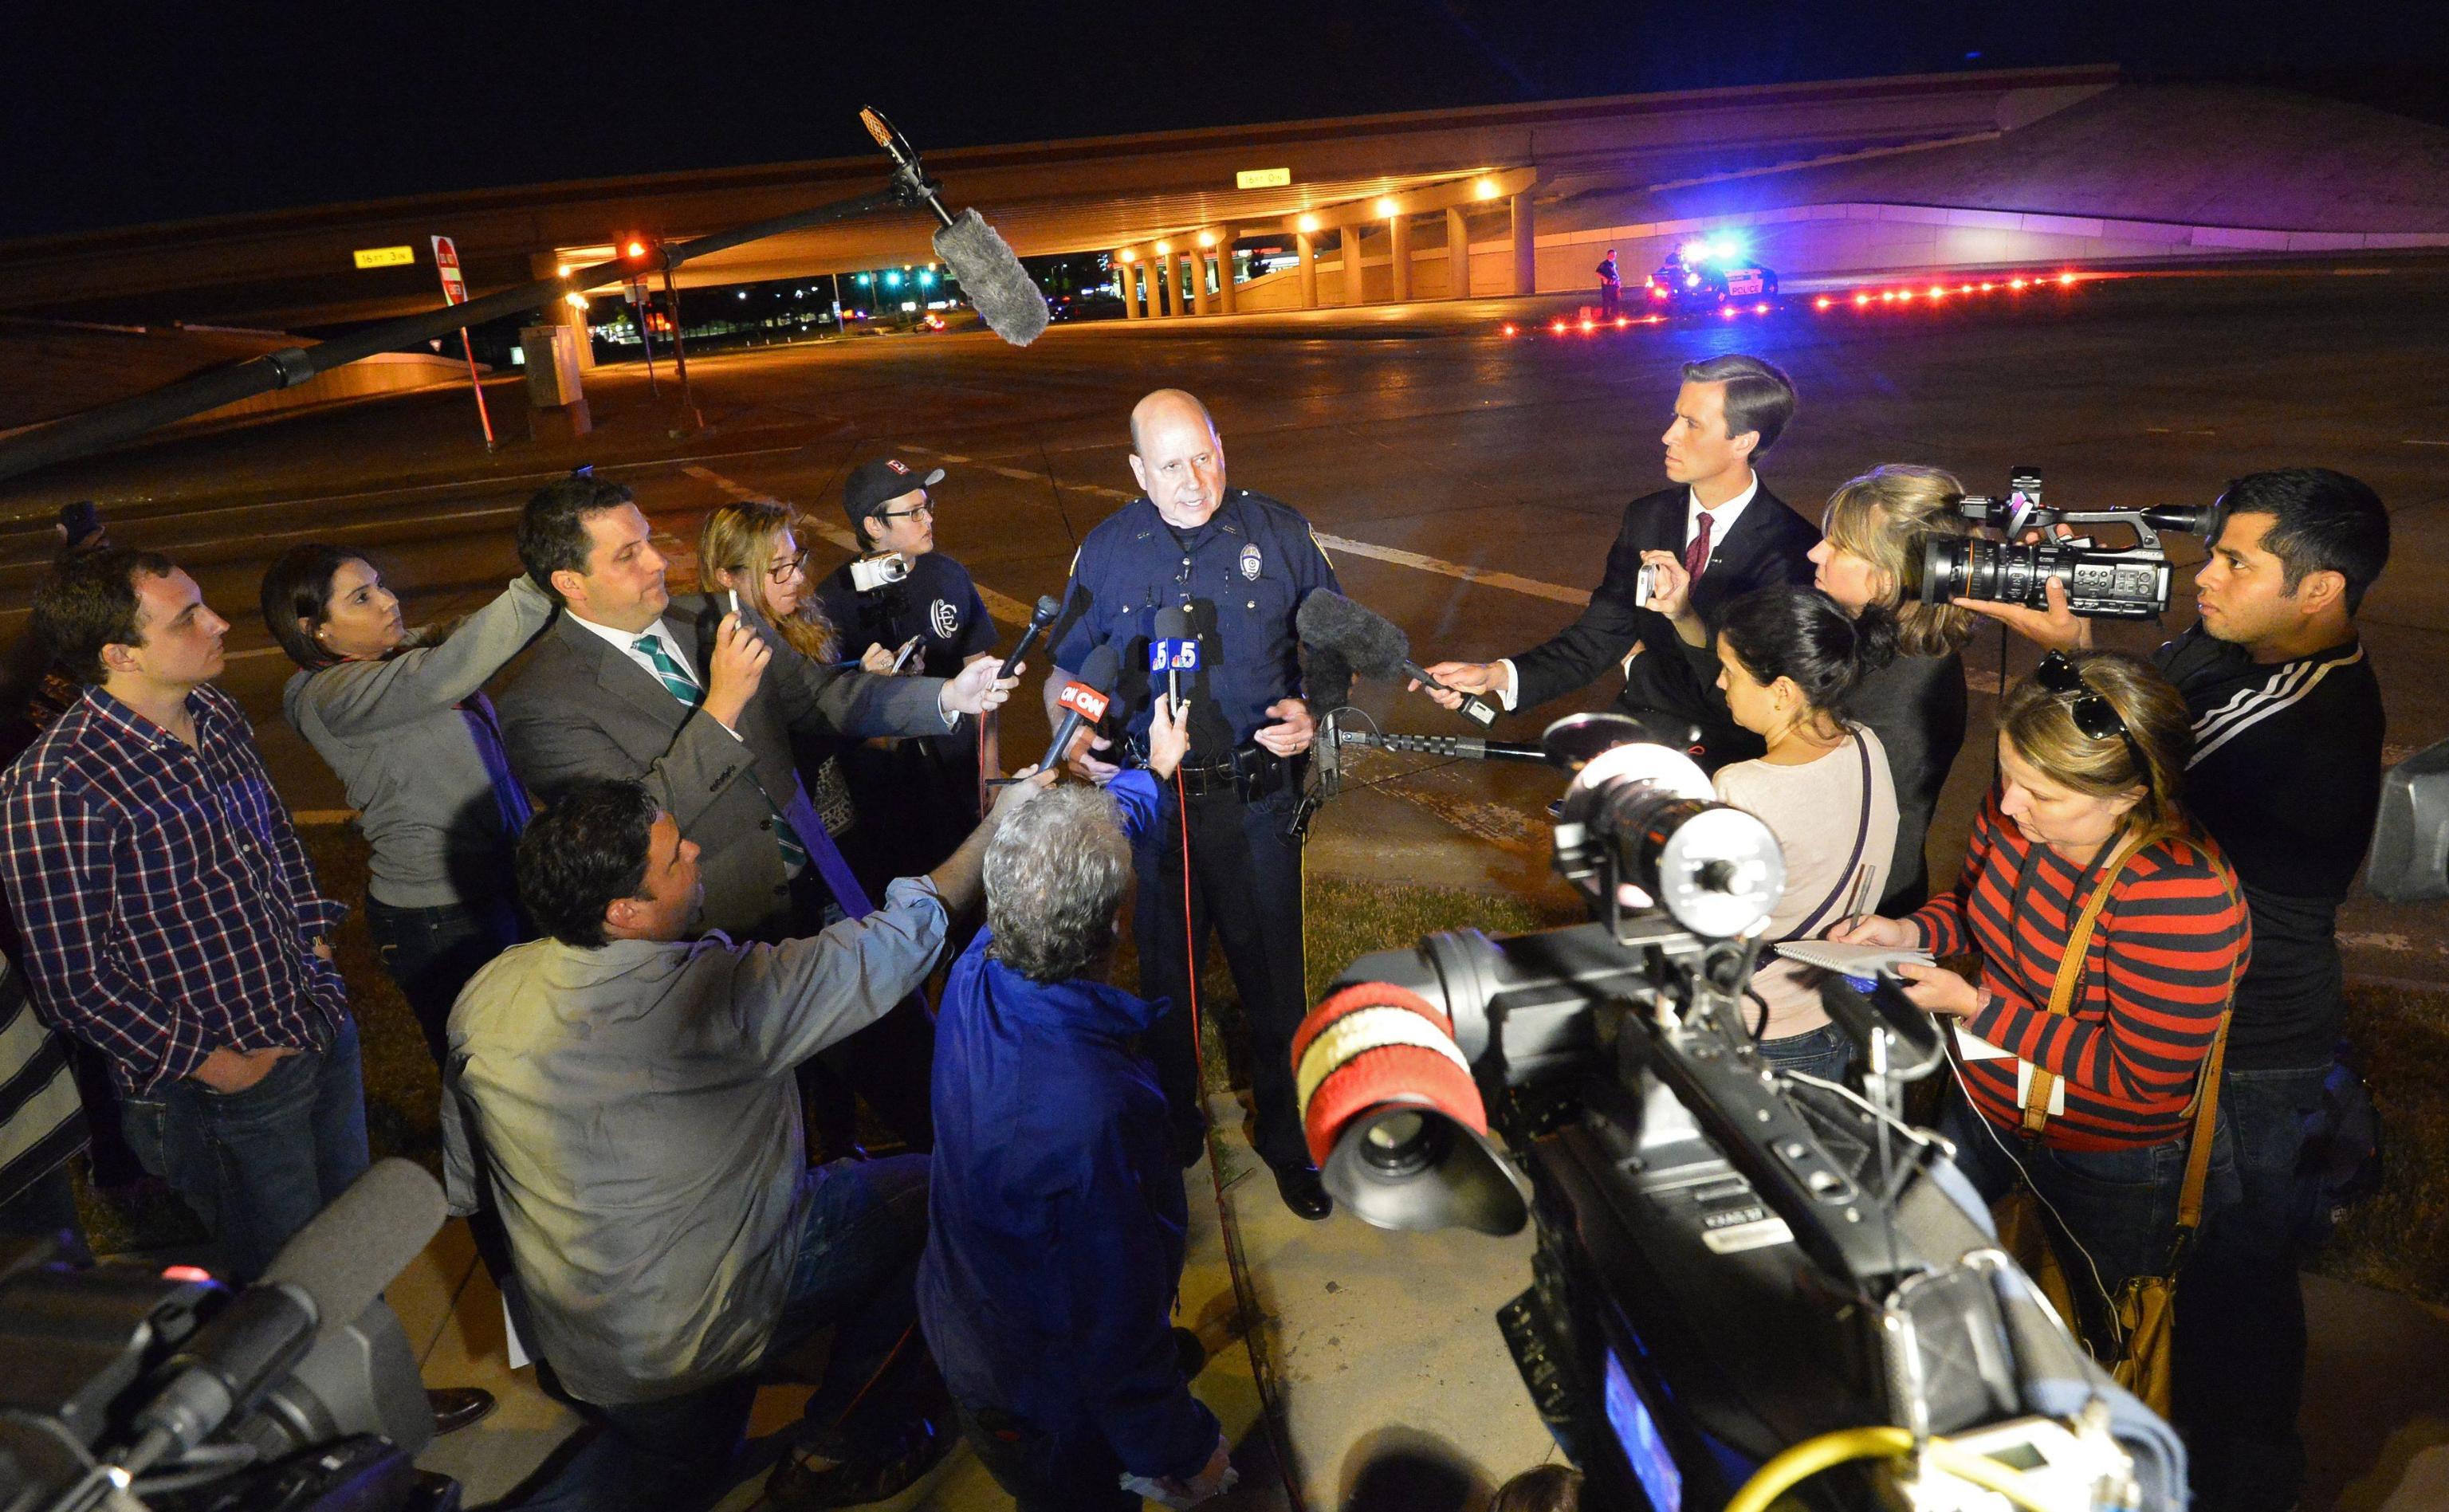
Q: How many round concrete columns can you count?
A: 10